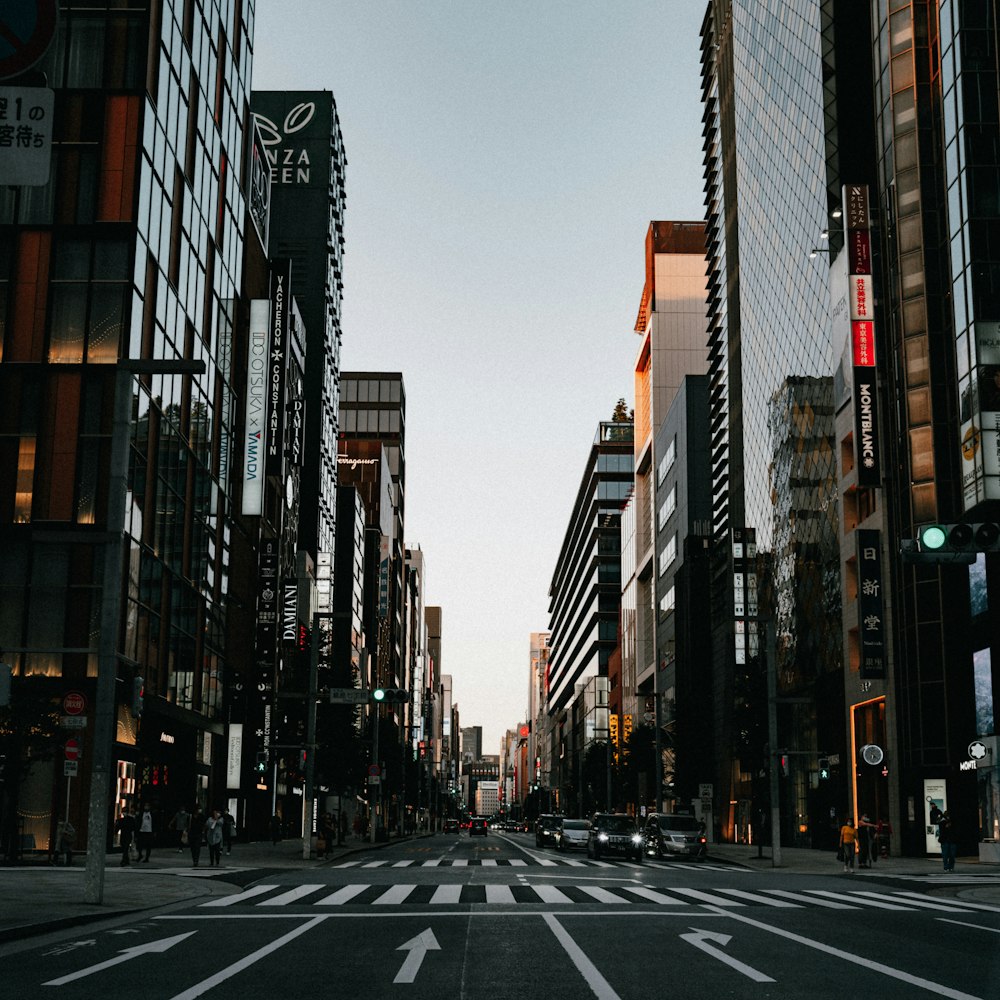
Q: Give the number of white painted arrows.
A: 3